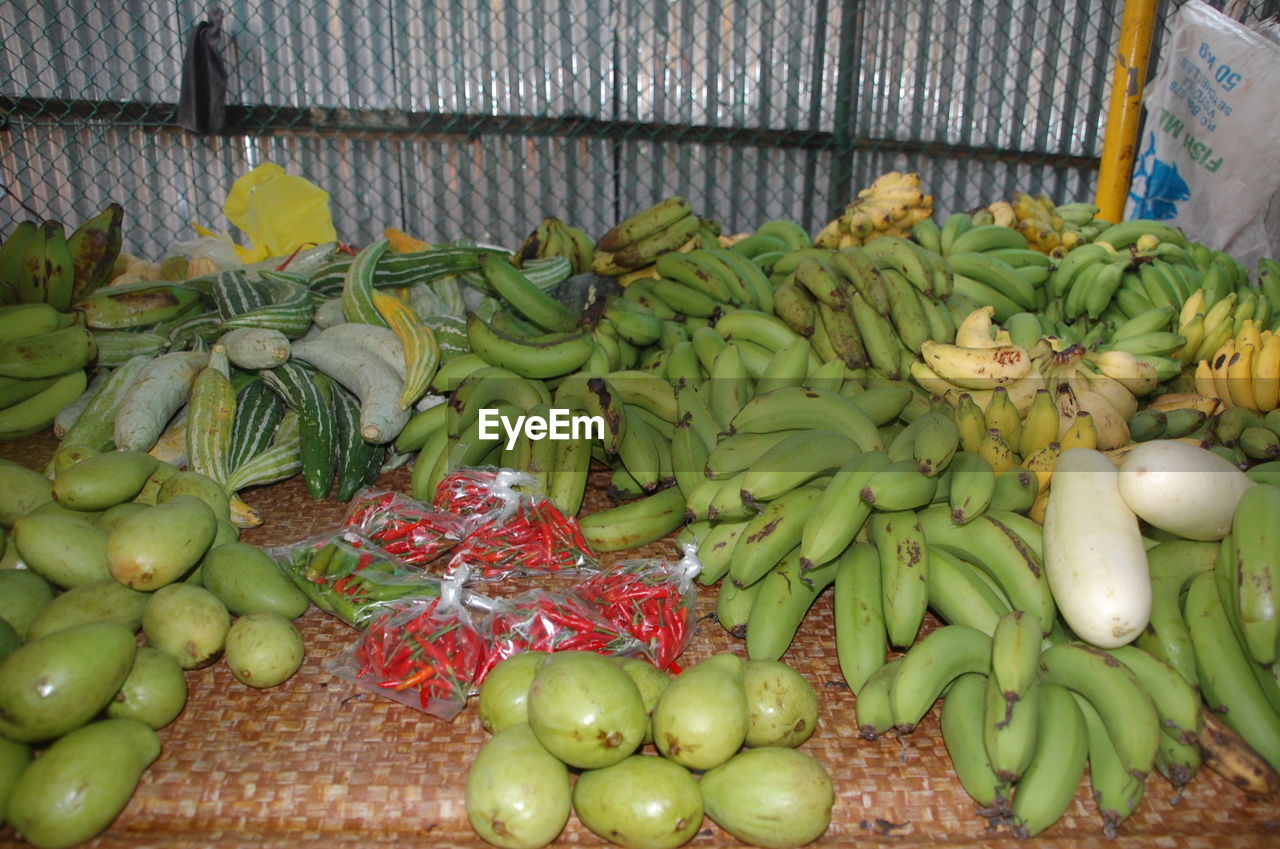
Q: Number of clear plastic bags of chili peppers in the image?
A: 7